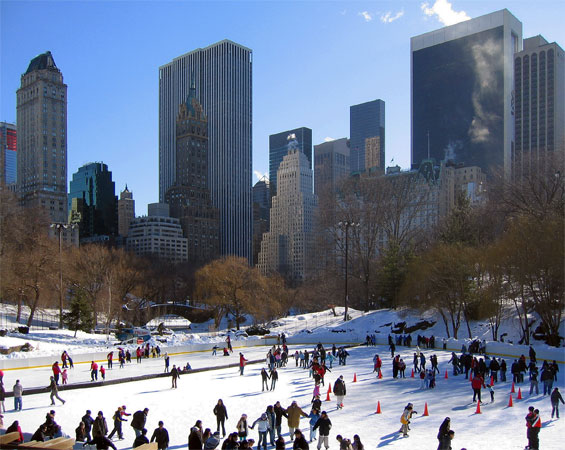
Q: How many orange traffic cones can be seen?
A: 15